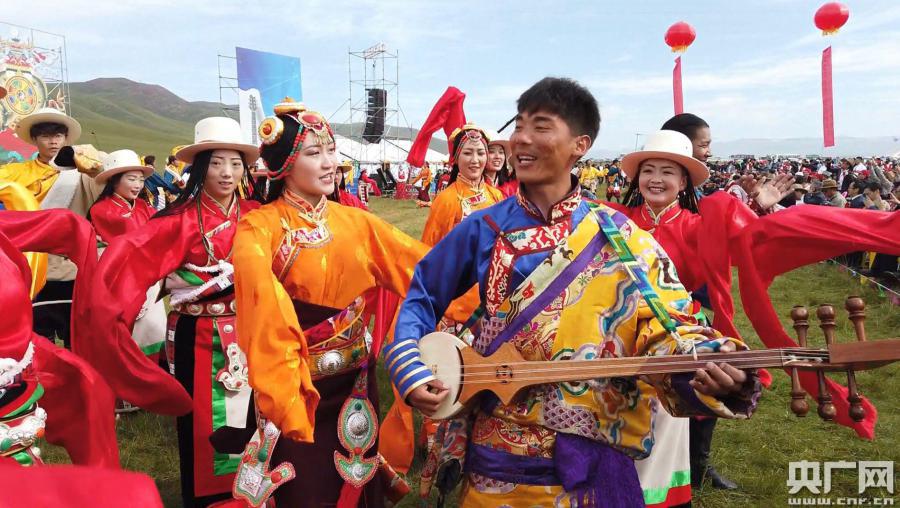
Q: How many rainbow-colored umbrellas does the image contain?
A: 0